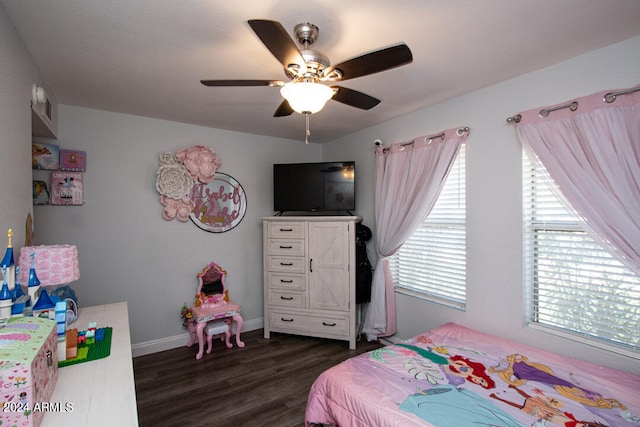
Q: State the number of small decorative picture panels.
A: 4